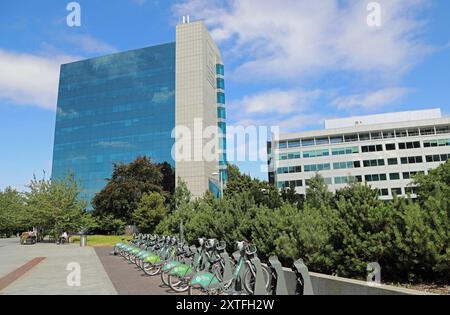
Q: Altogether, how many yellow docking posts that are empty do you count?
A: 0